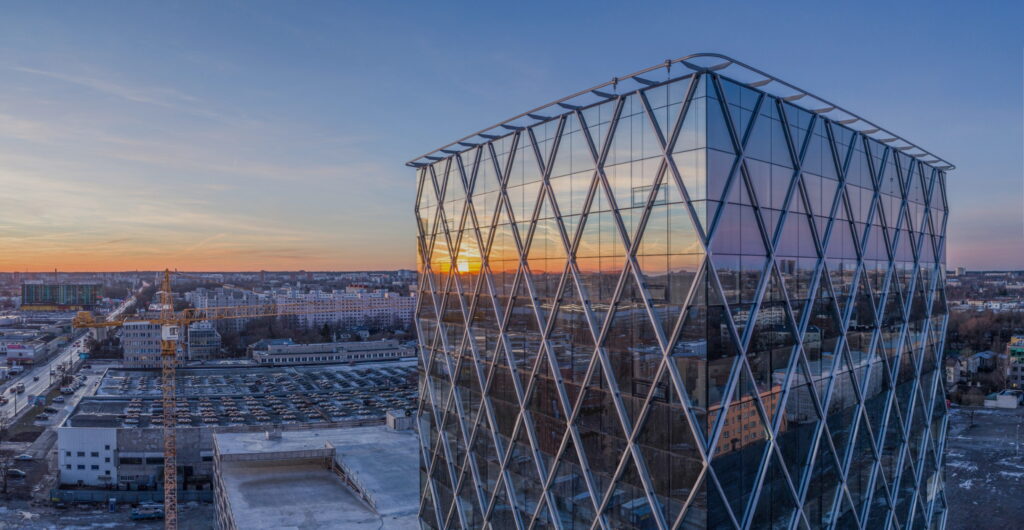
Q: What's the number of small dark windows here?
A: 9